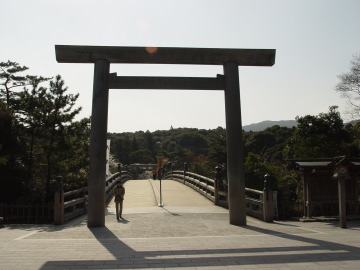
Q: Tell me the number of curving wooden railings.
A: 2